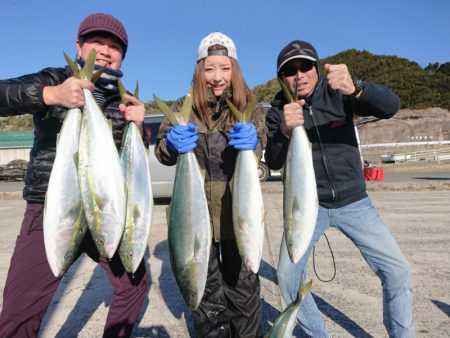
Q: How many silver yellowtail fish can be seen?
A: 7